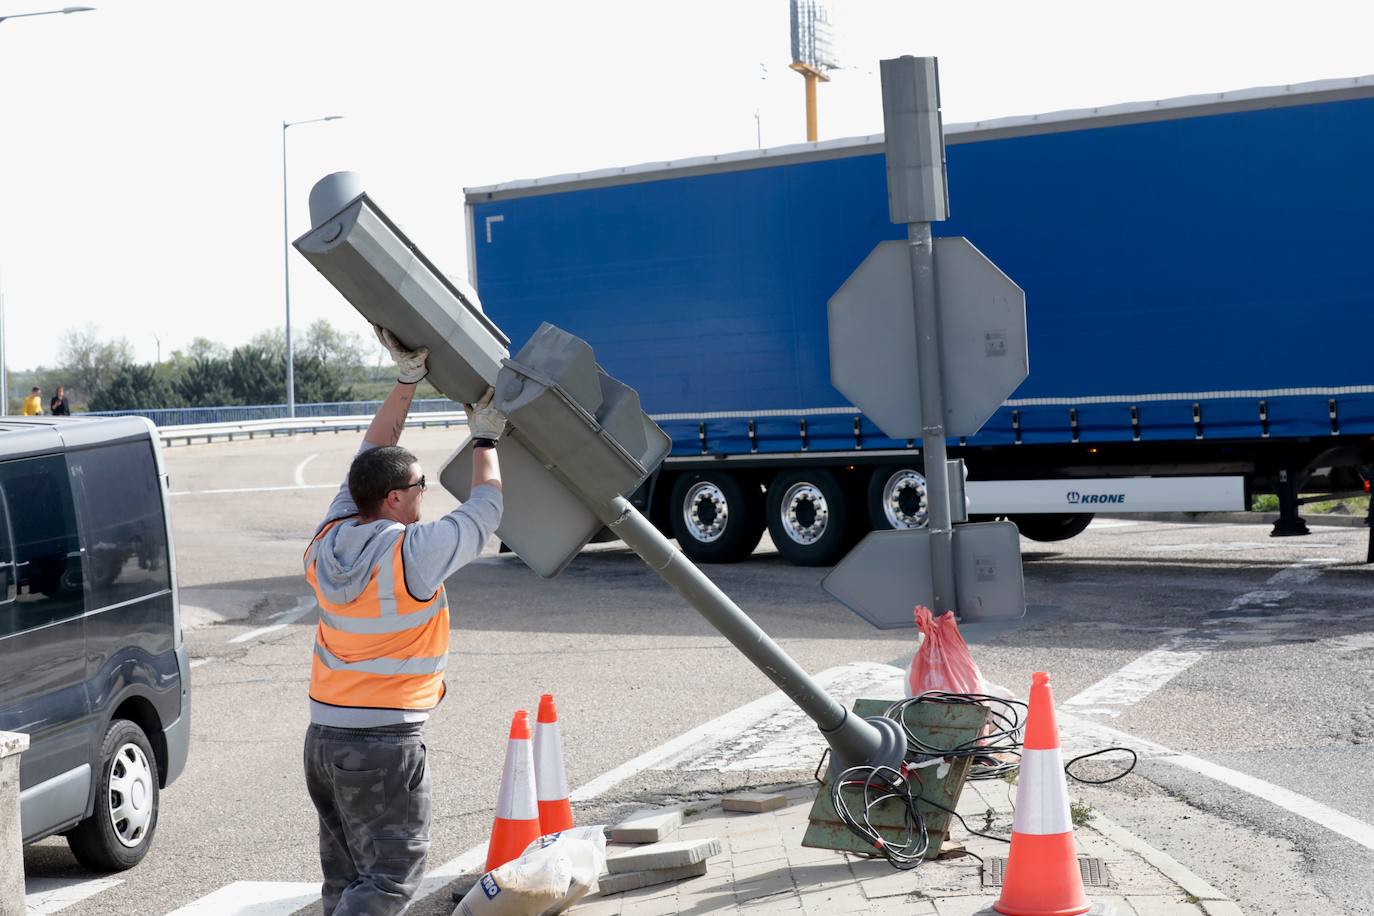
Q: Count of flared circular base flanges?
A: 1